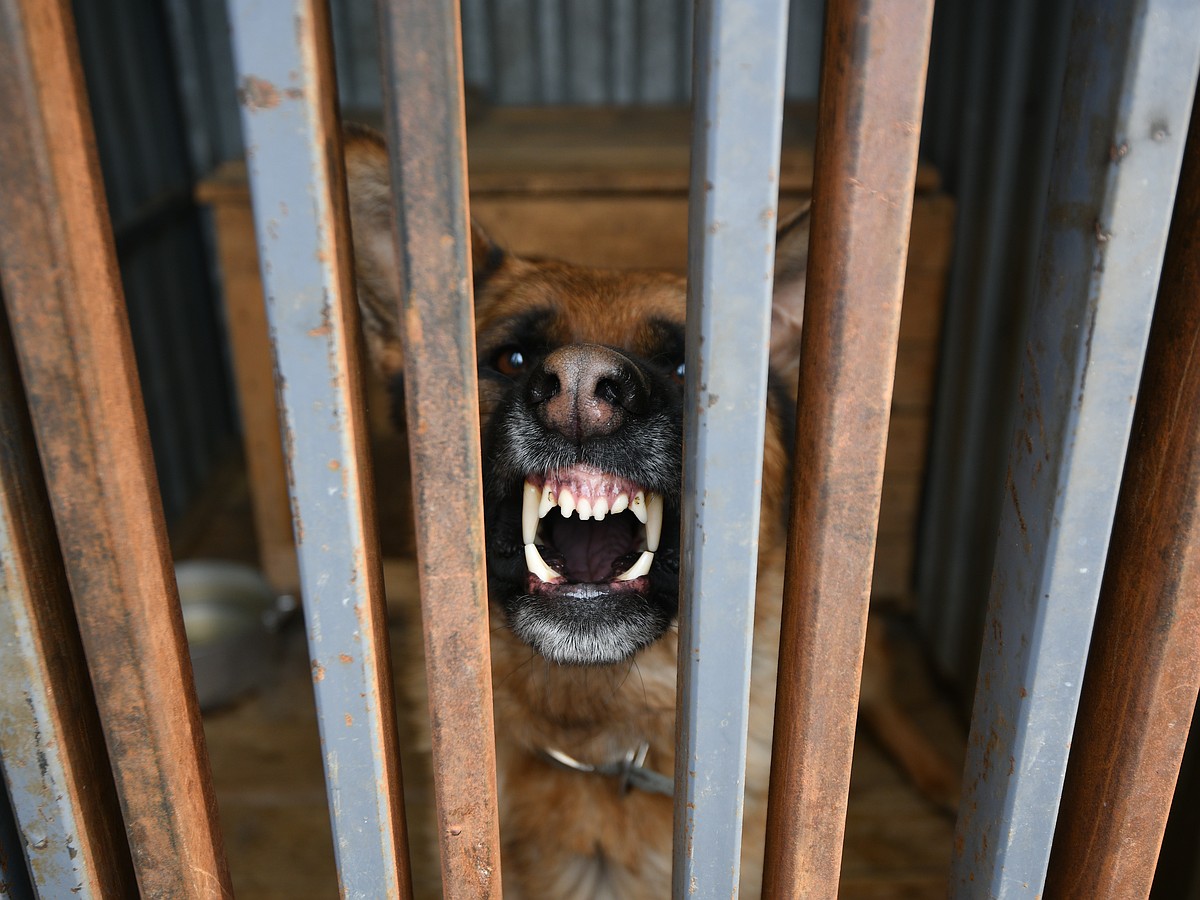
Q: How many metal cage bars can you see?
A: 8